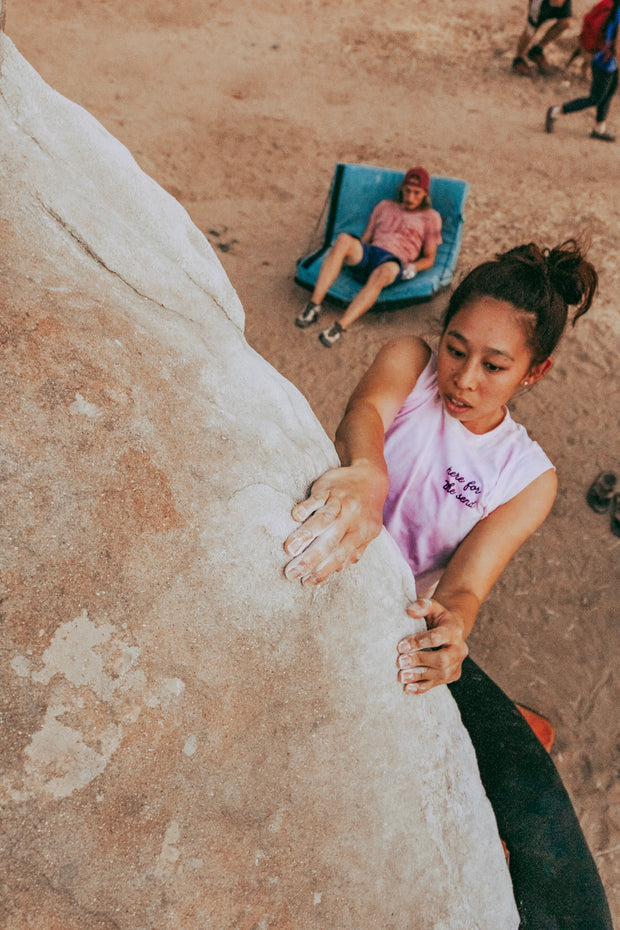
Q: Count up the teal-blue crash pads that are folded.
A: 1